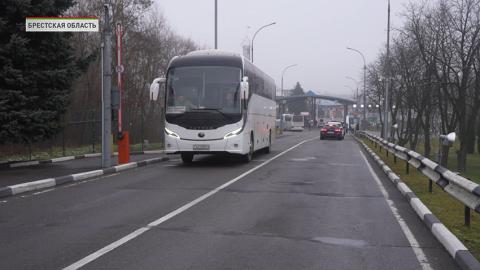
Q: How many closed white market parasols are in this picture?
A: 0